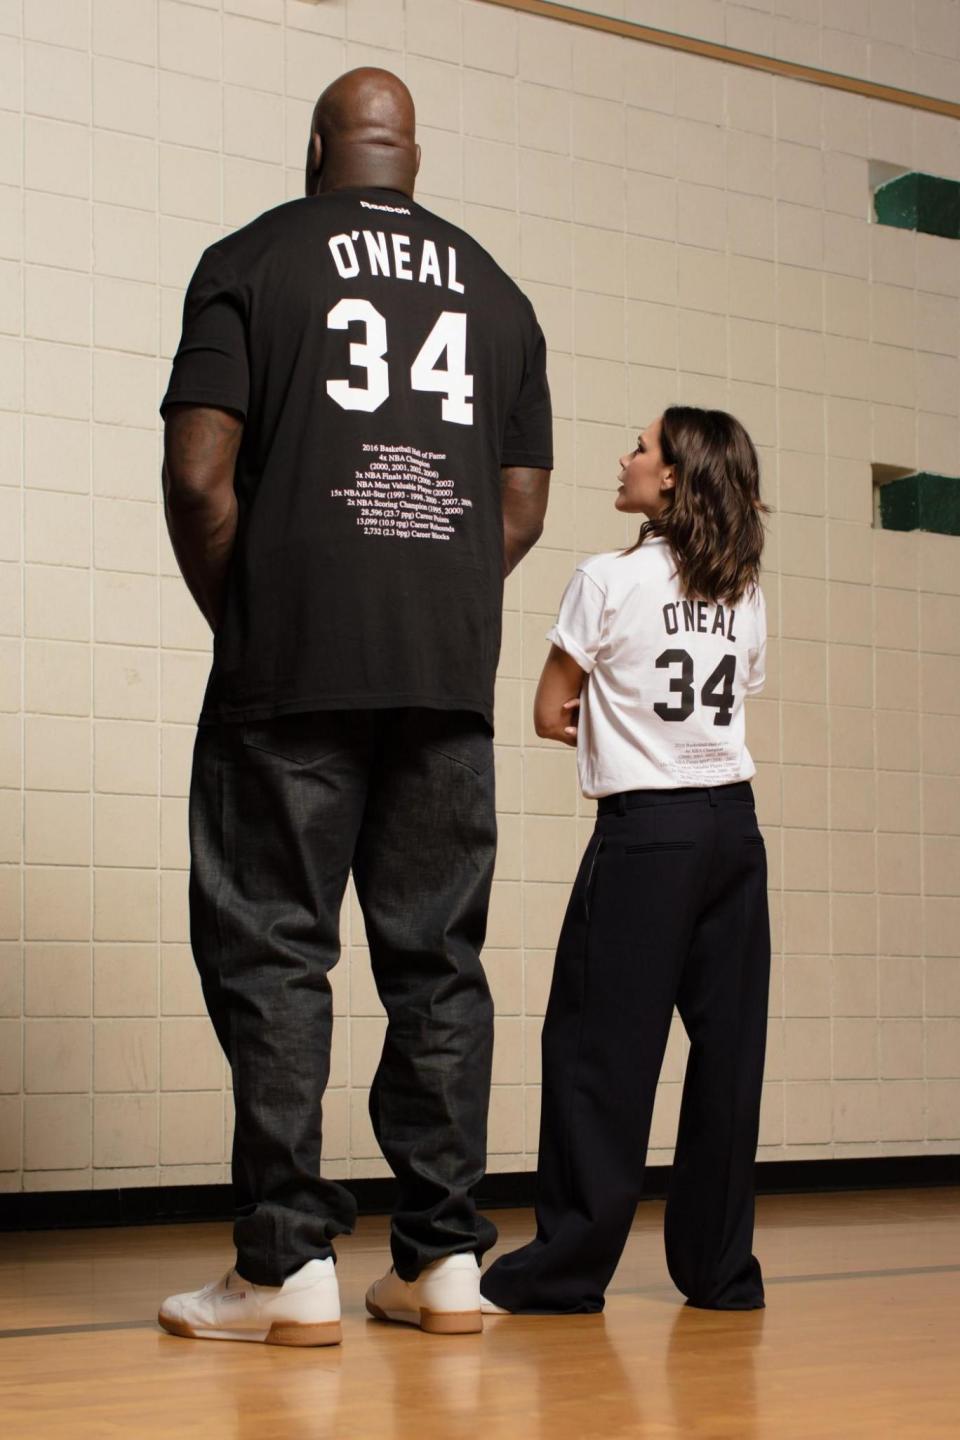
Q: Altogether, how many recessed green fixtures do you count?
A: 2